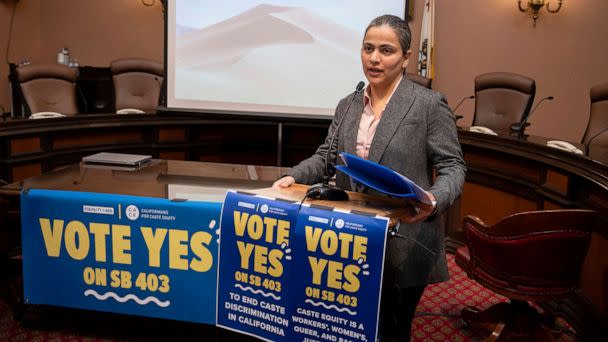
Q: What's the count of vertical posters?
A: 2